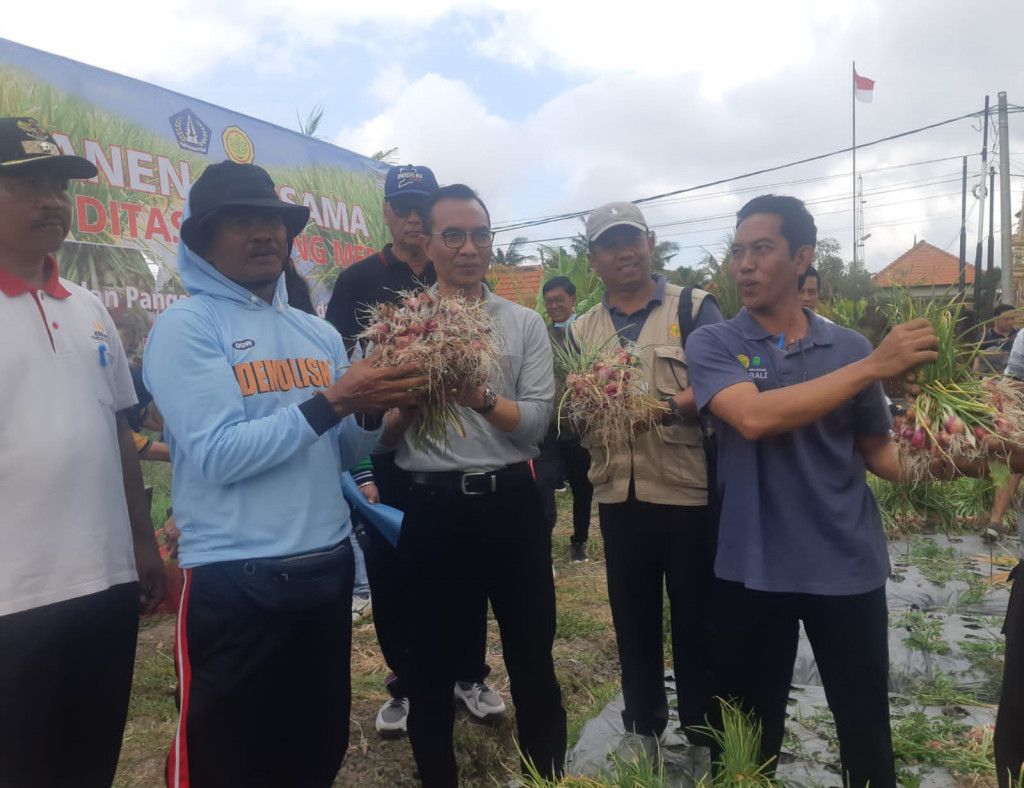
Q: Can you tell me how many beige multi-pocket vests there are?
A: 1